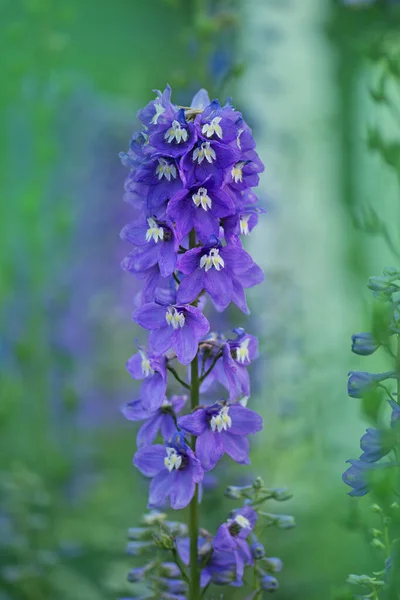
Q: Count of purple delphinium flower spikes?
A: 1